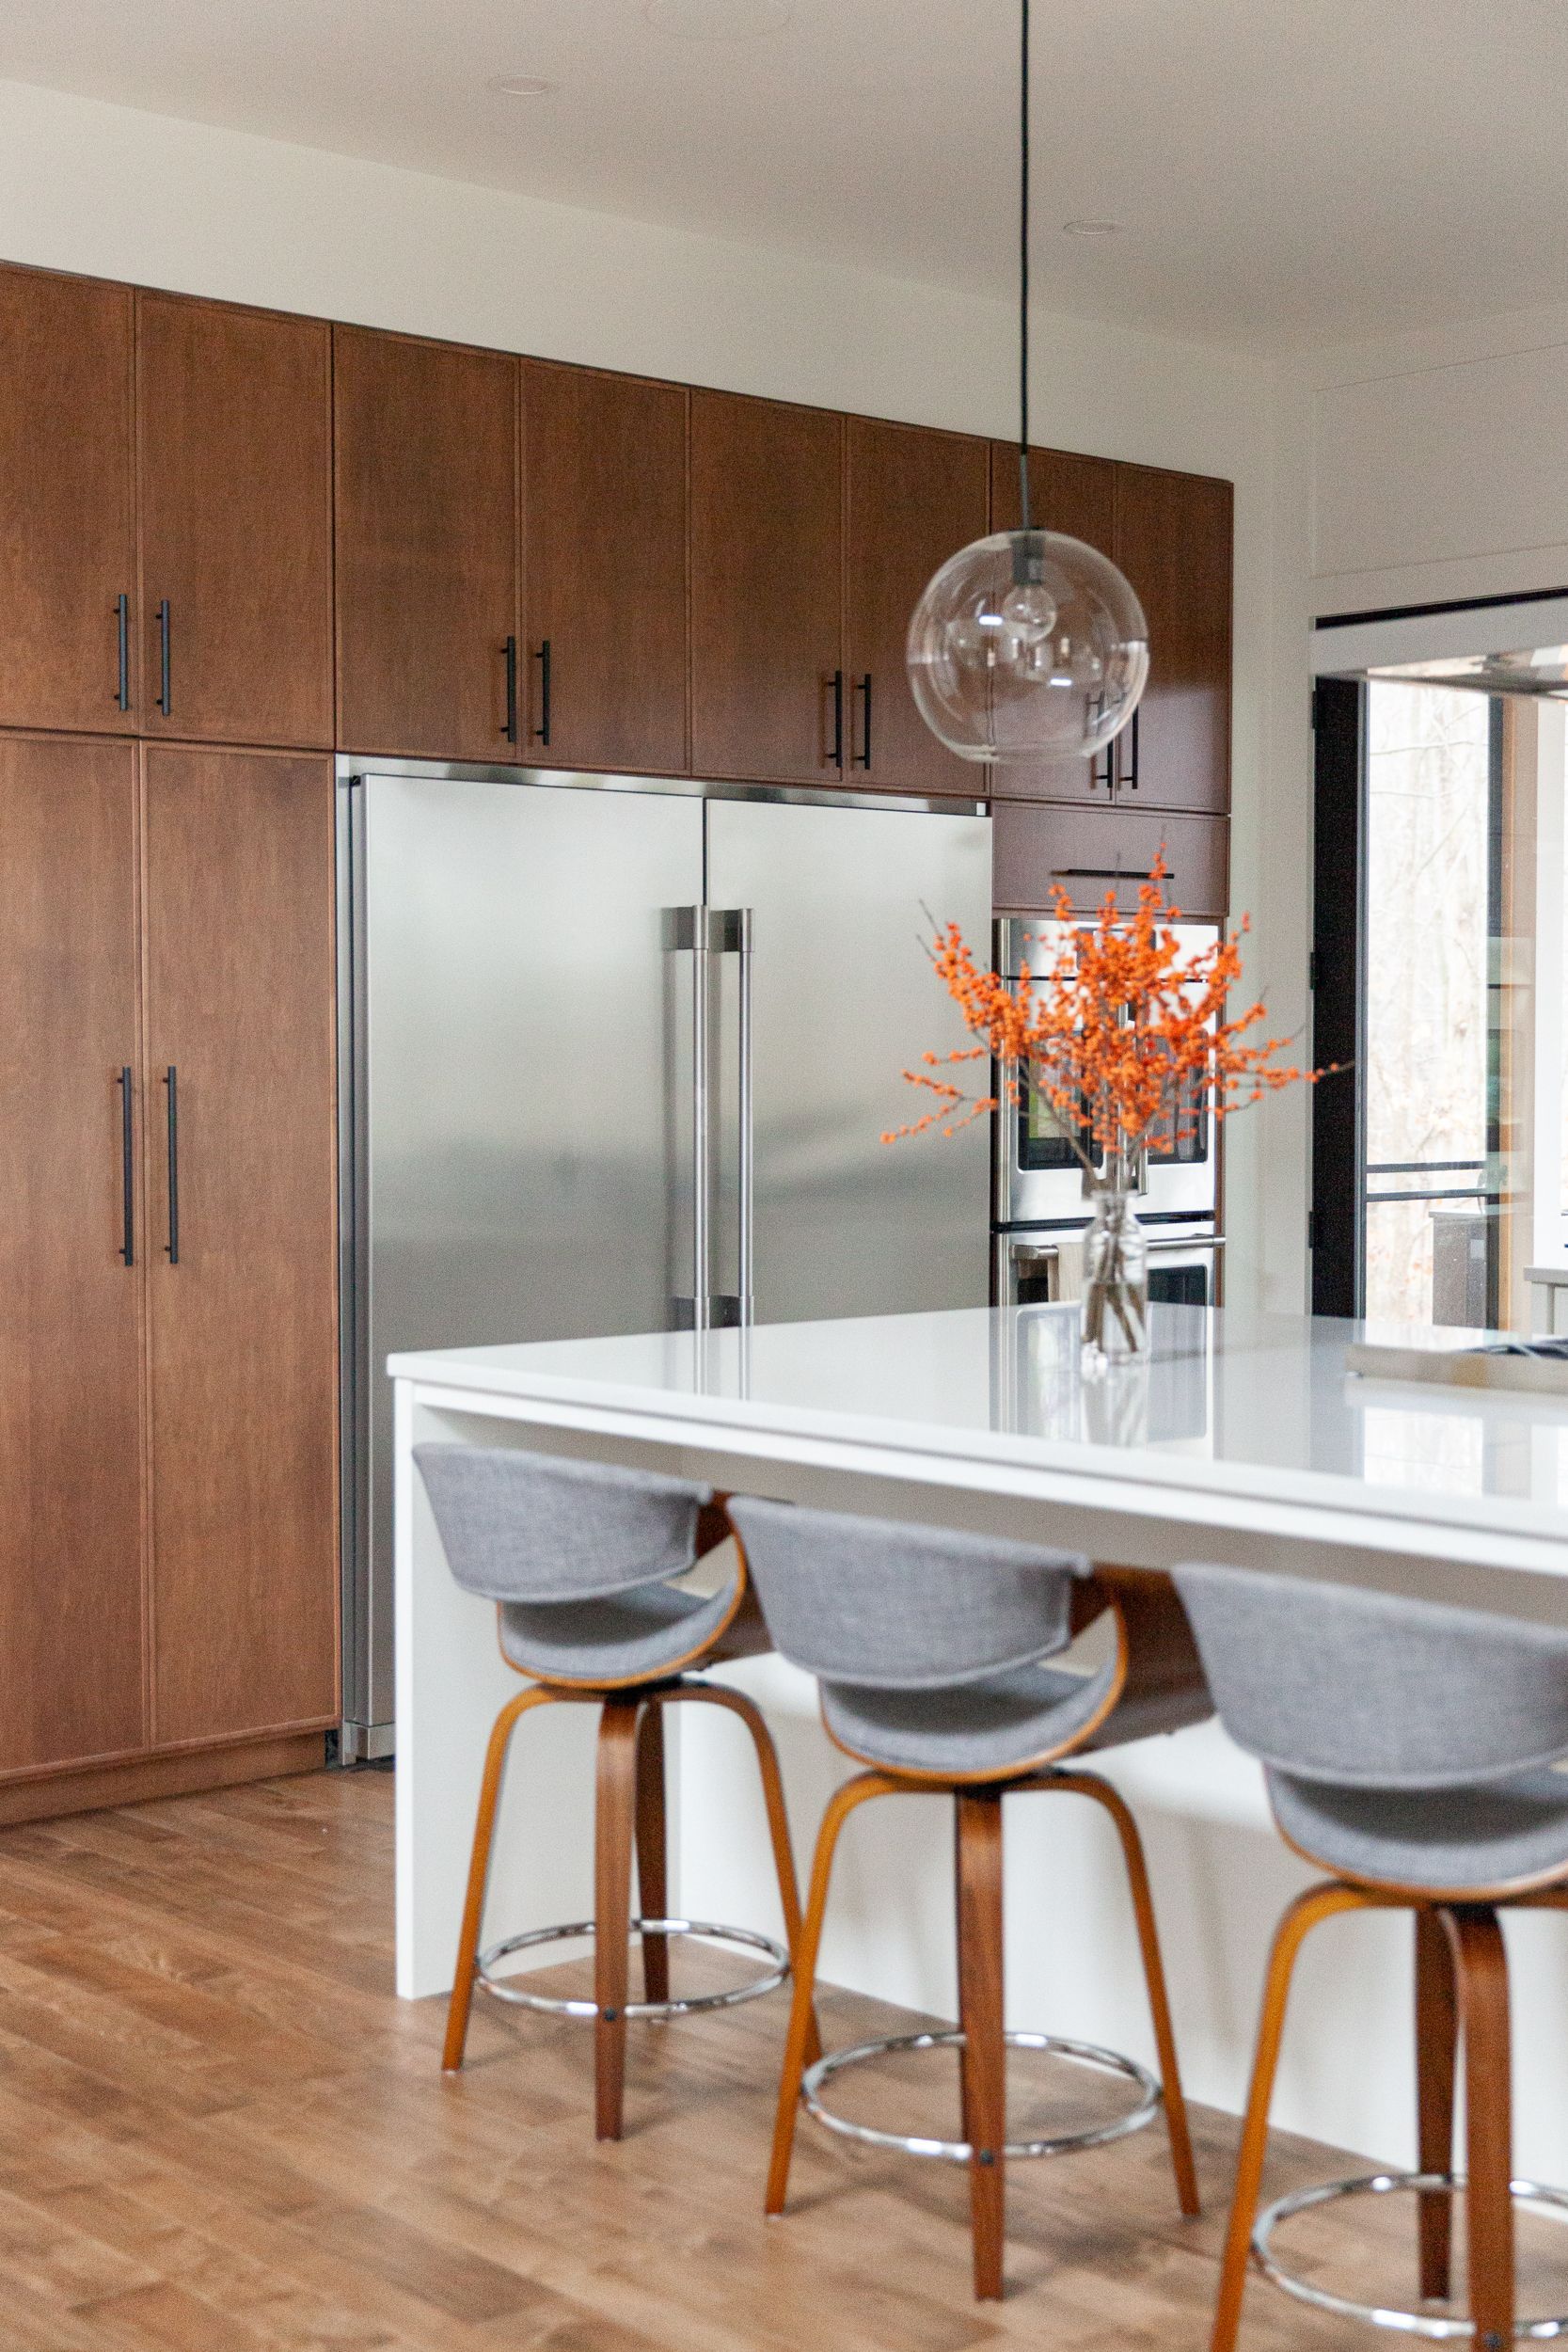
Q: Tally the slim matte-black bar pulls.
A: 11